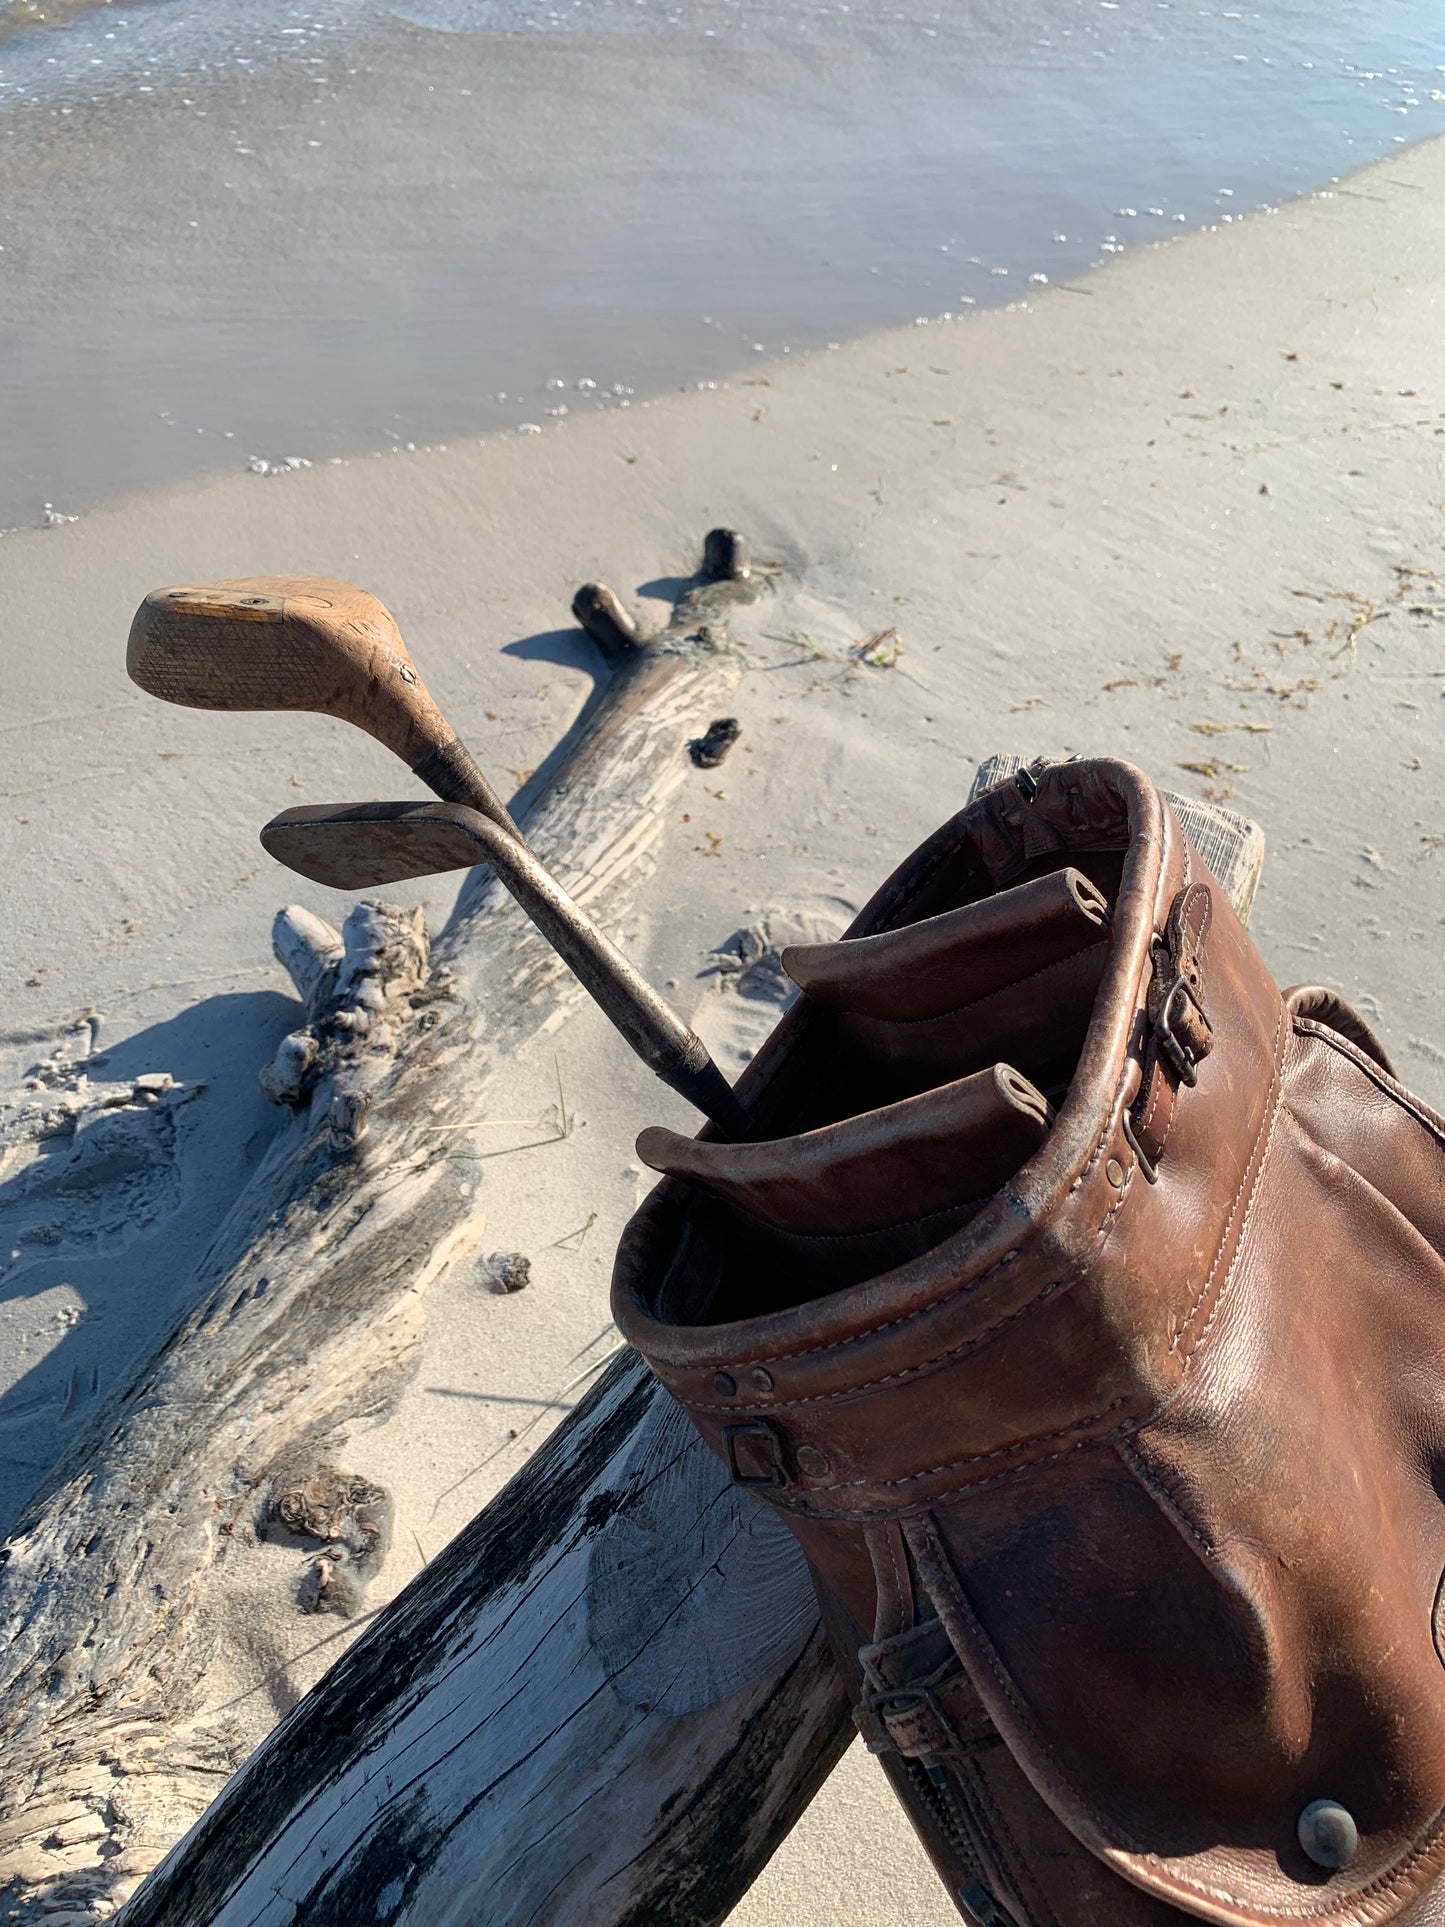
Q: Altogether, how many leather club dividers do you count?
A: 2